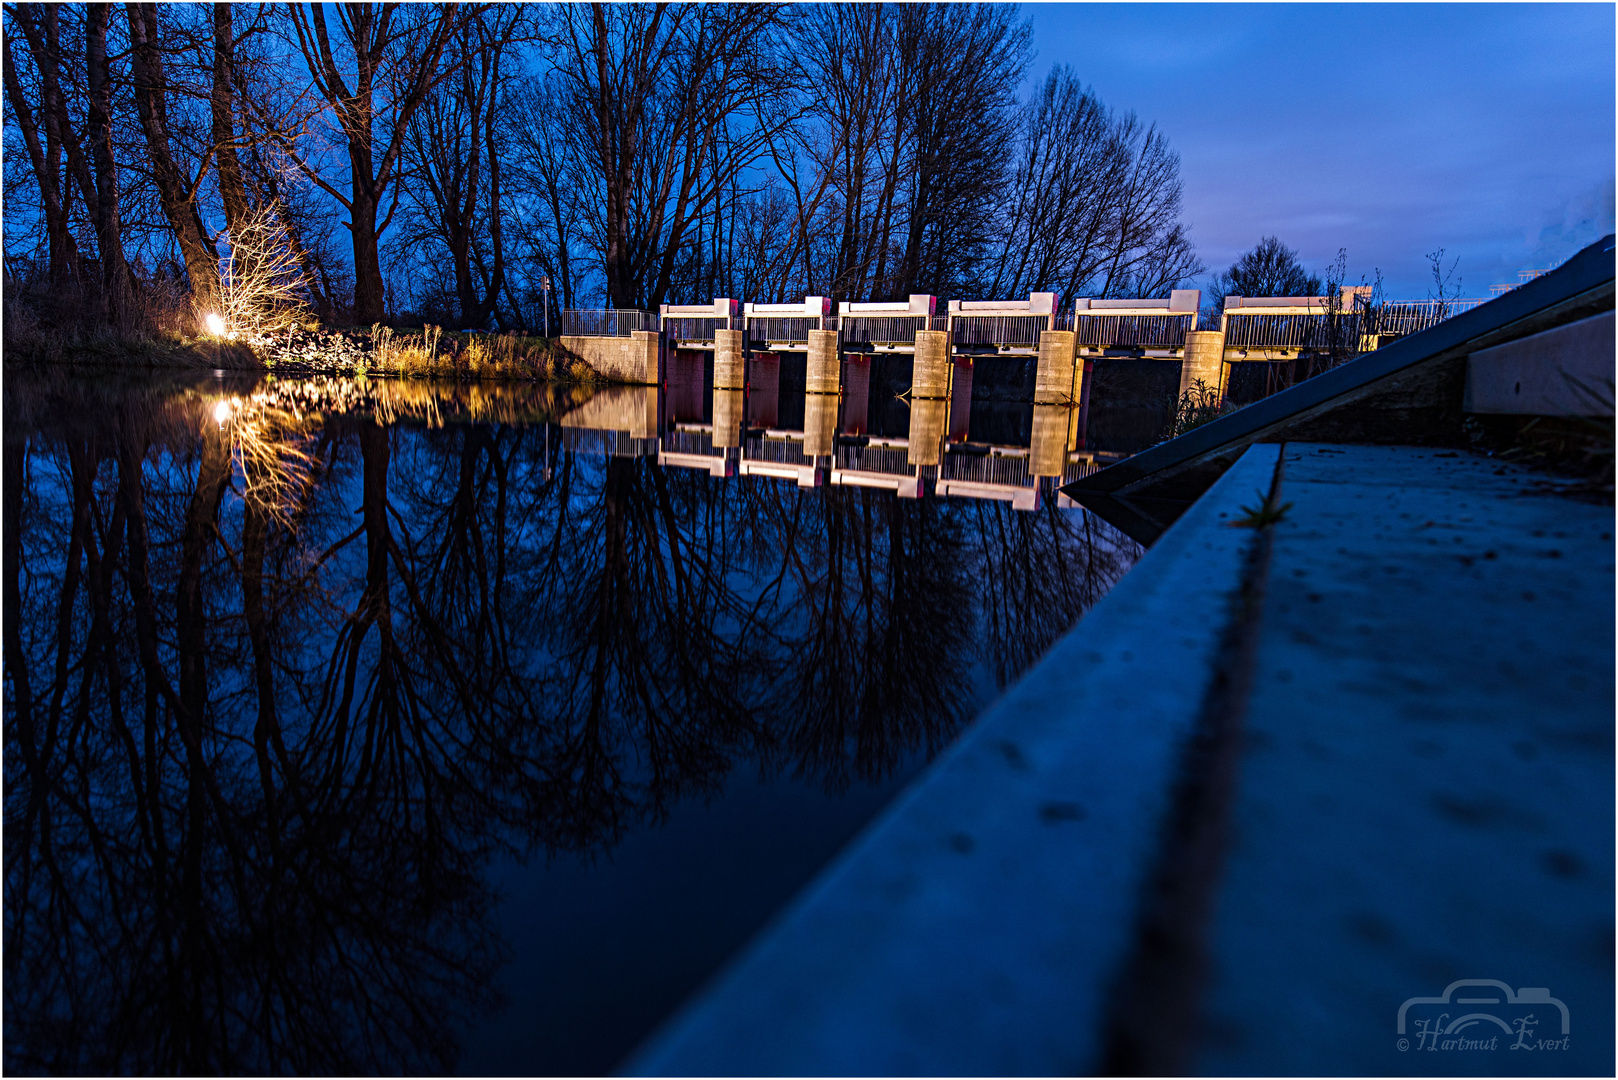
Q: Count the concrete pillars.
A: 5